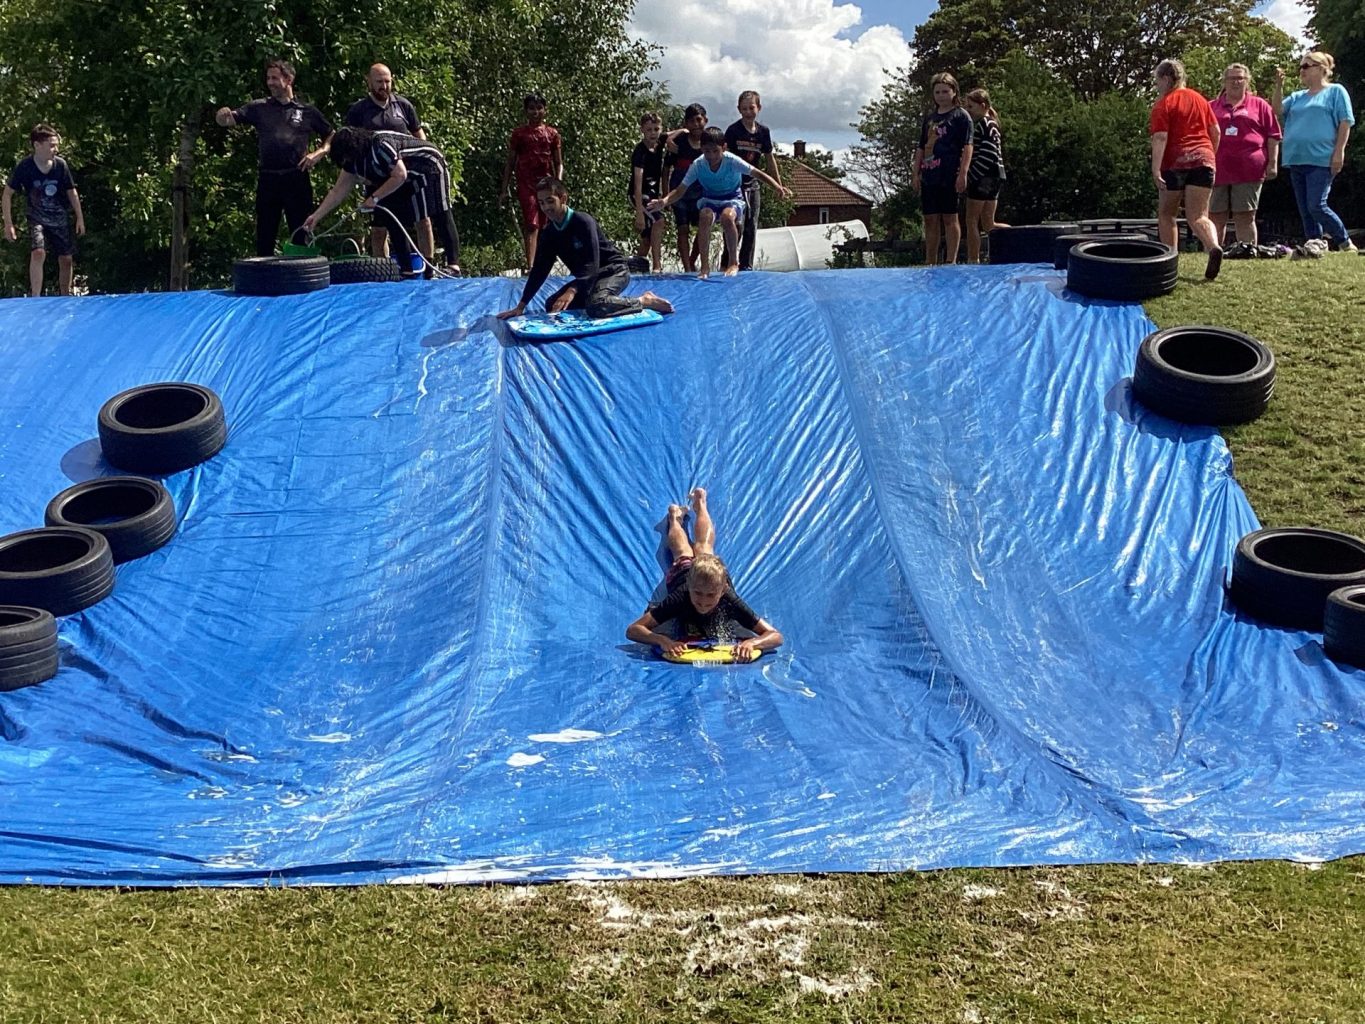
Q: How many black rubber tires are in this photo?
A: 12